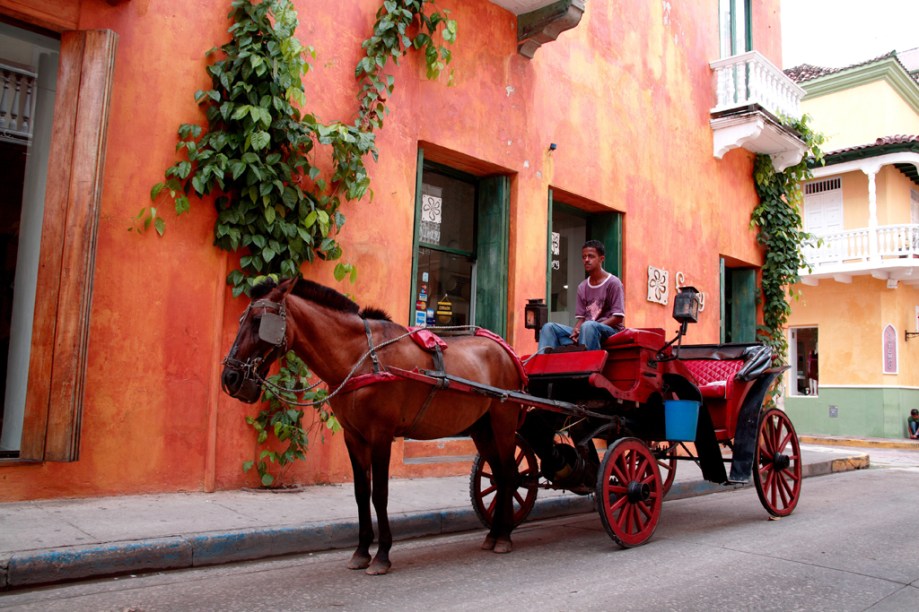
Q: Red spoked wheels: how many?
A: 4